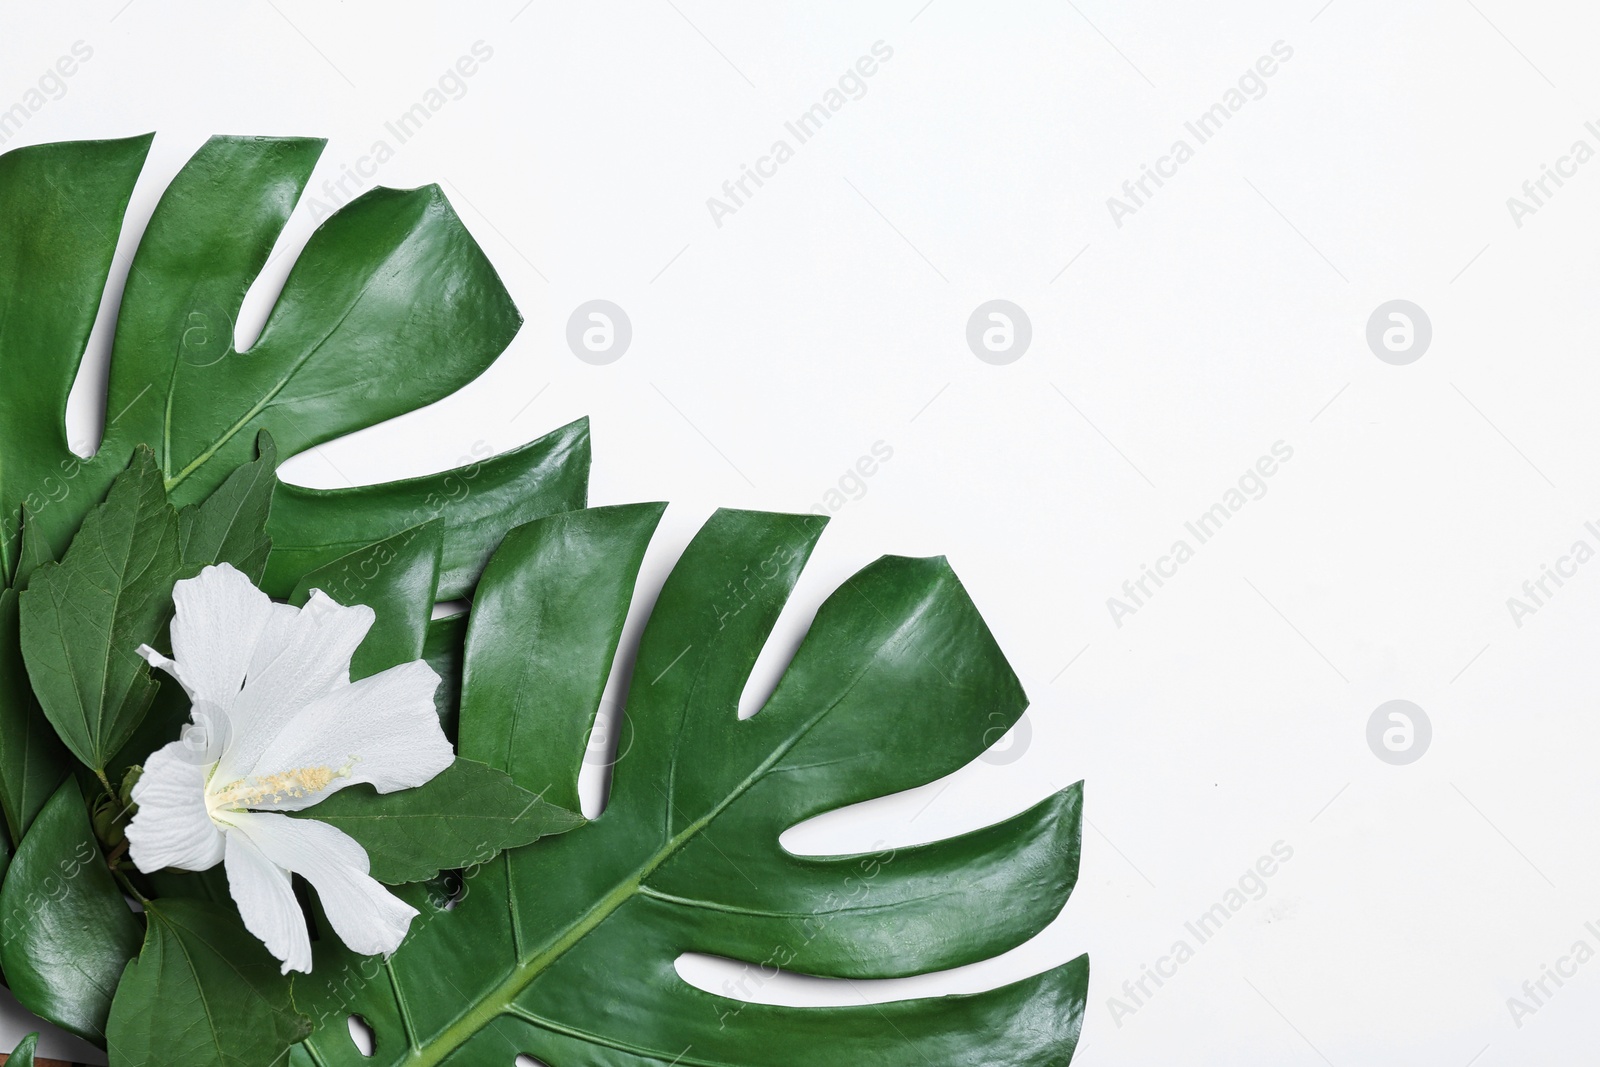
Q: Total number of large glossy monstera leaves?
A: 2